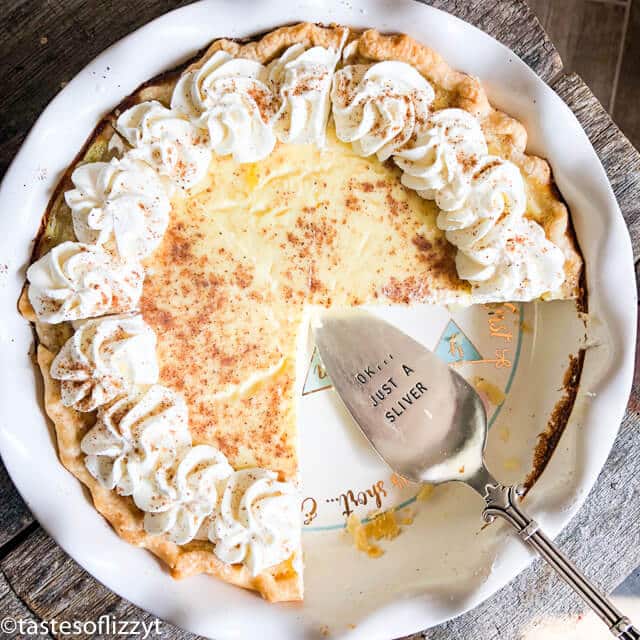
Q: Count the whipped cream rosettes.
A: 13